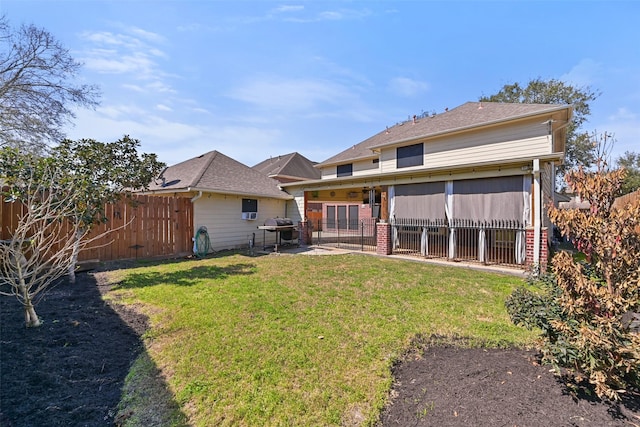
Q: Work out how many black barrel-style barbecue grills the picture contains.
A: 1